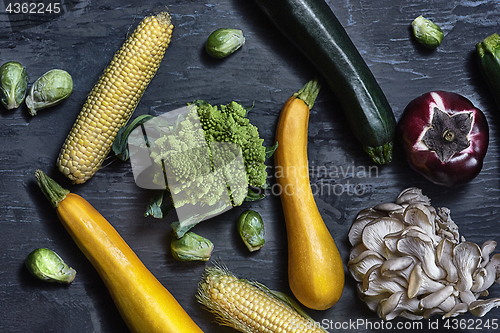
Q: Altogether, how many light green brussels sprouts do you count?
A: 7